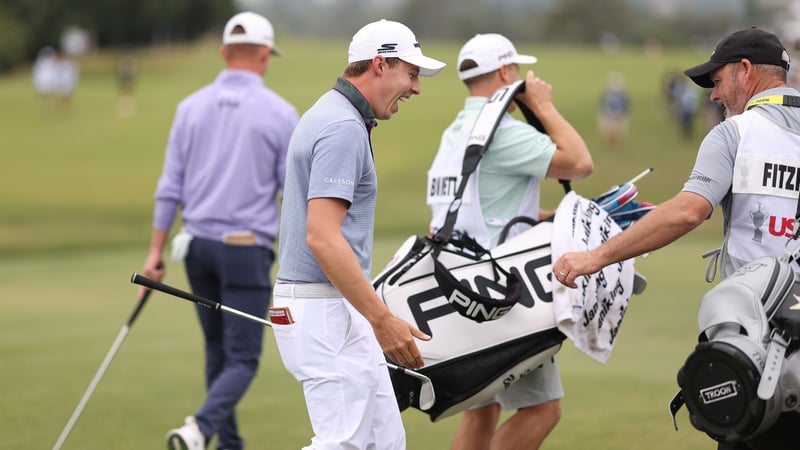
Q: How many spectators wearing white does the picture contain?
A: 2